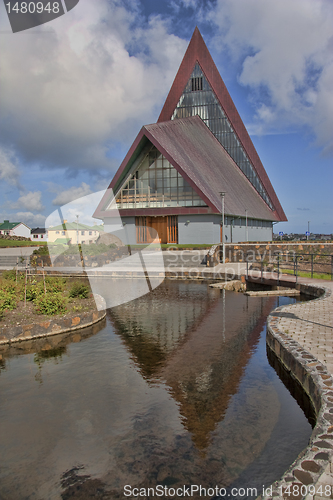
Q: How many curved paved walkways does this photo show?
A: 1